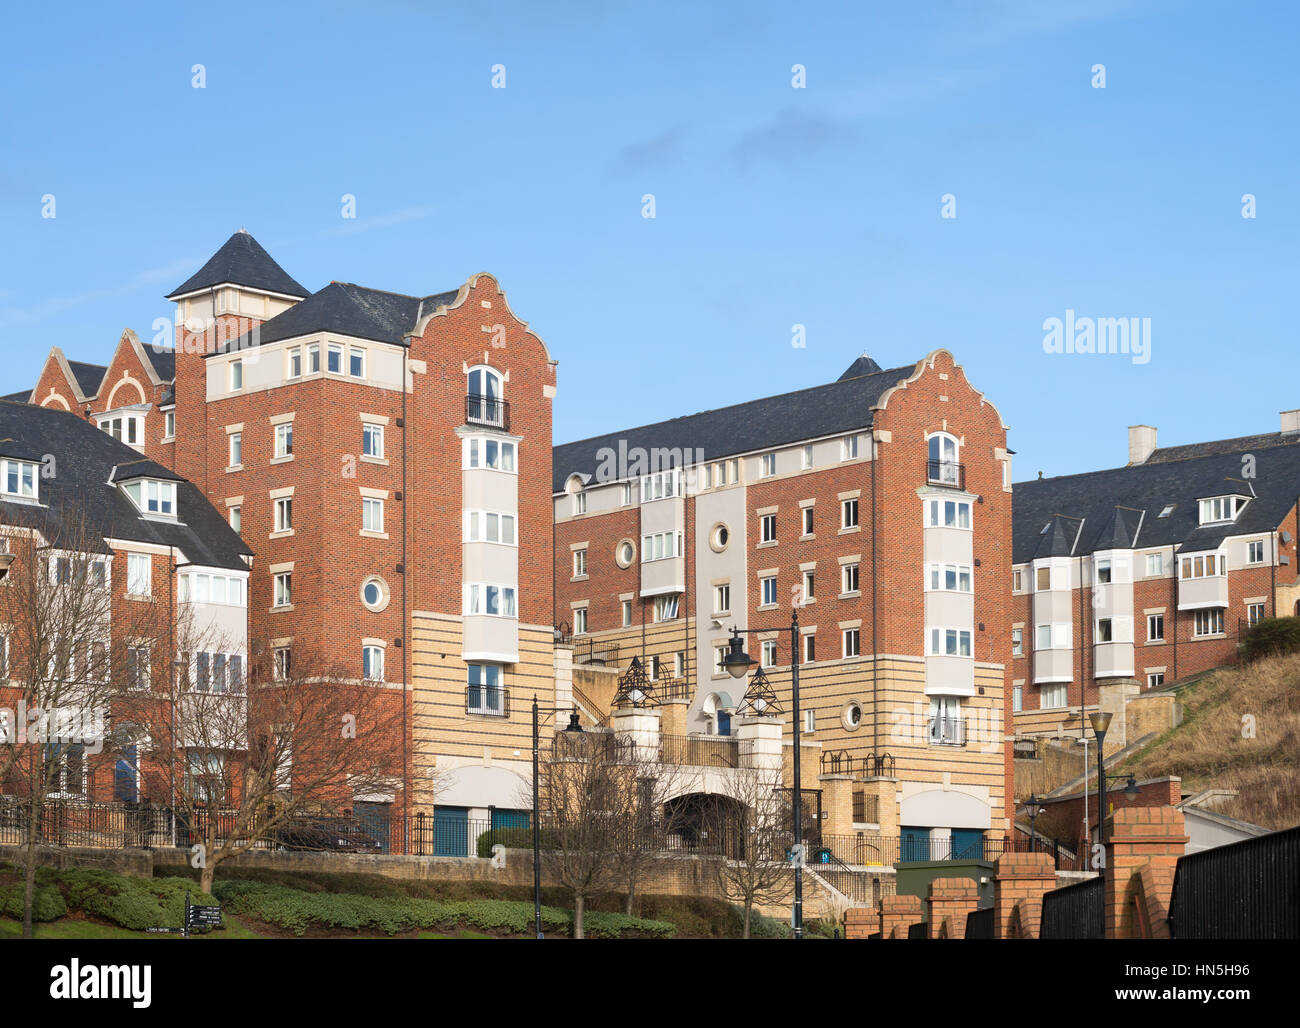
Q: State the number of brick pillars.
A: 5